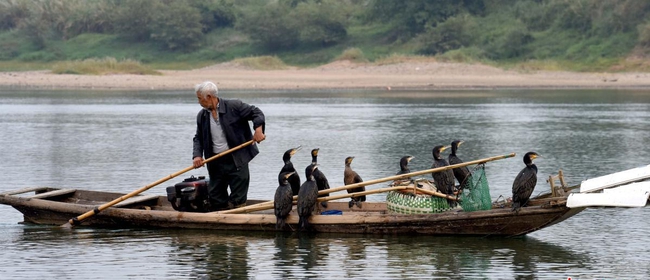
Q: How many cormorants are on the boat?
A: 9